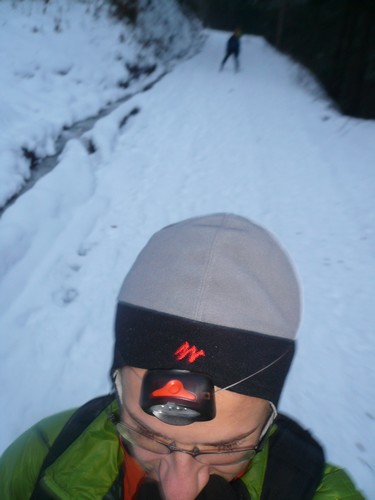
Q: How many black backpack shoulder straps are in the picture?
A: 2